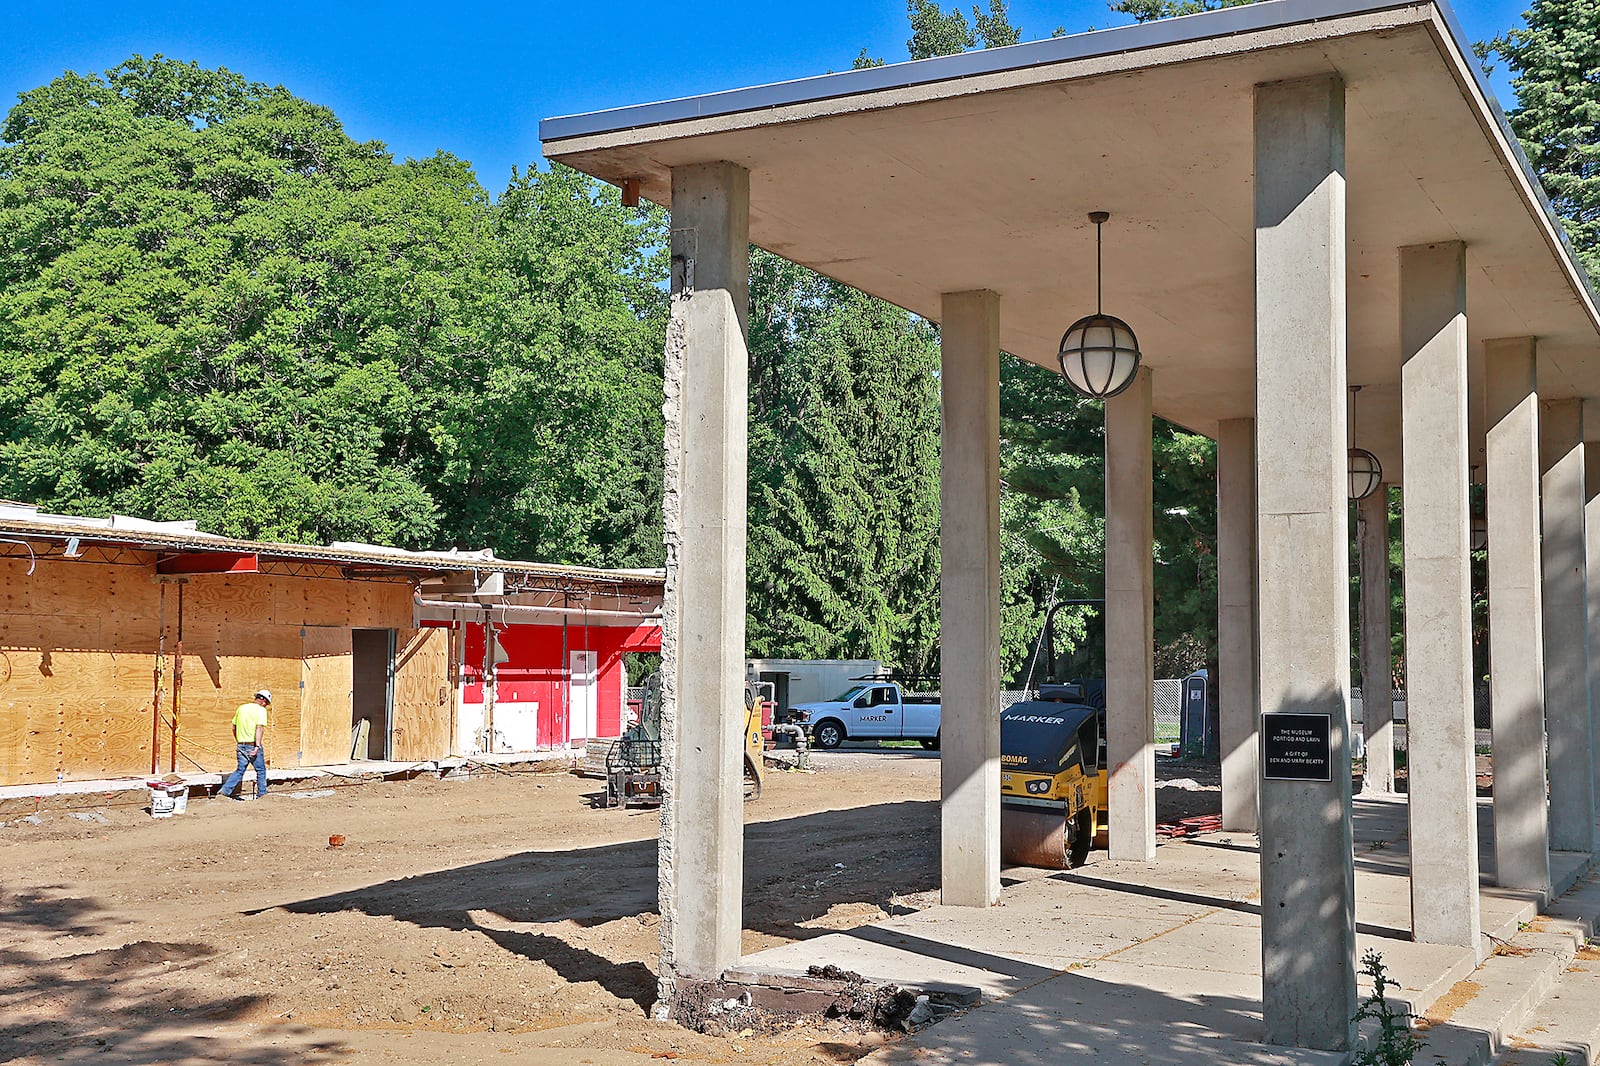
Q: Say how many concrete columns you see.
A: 10